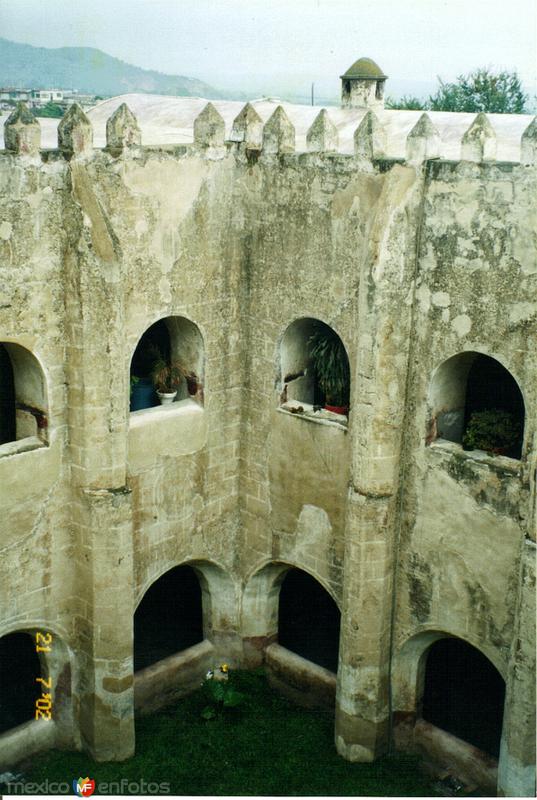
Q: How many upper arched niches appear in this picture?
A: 4